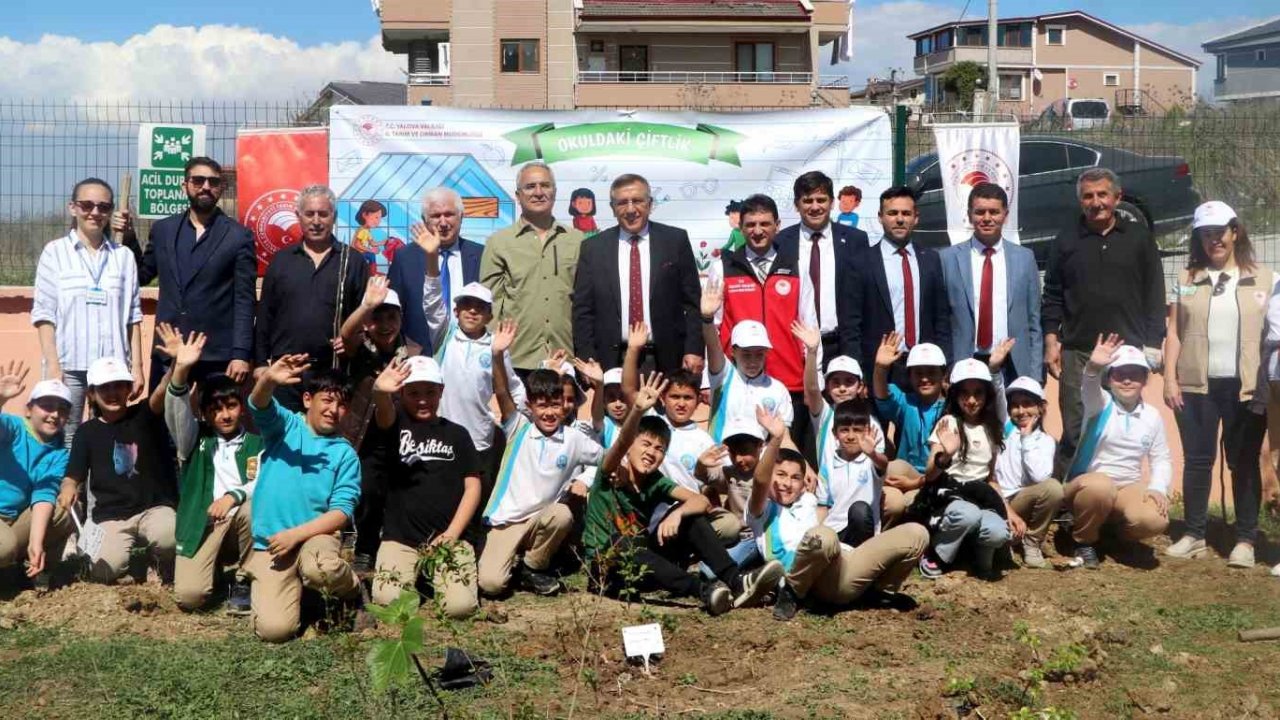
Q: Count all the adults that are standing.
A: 12